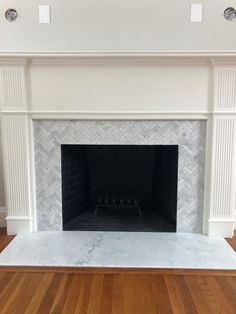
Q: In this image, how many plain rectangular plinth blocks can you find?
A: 2